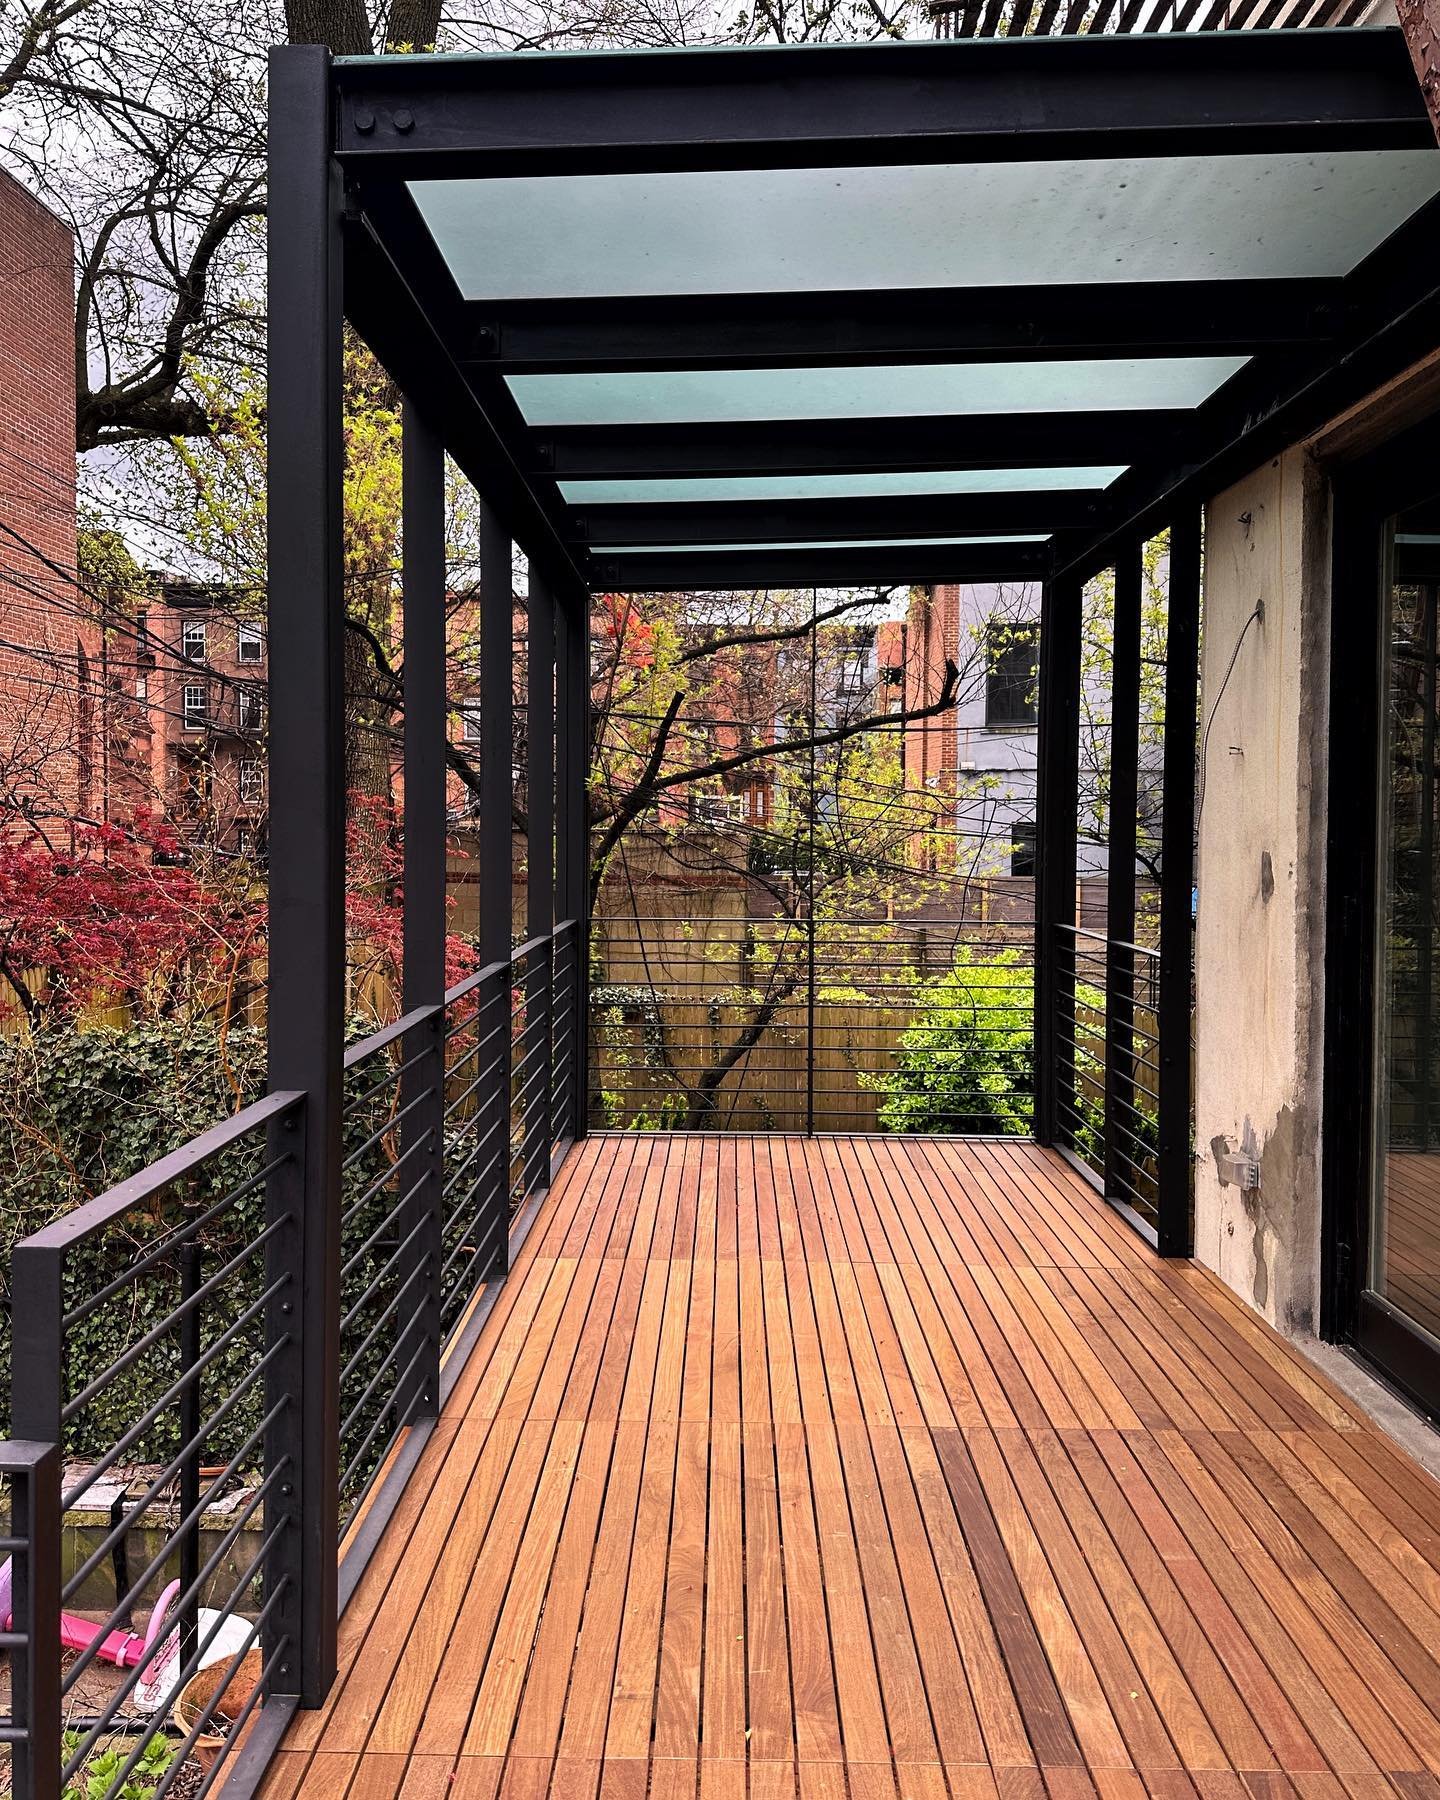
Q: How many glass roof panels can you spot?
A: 4